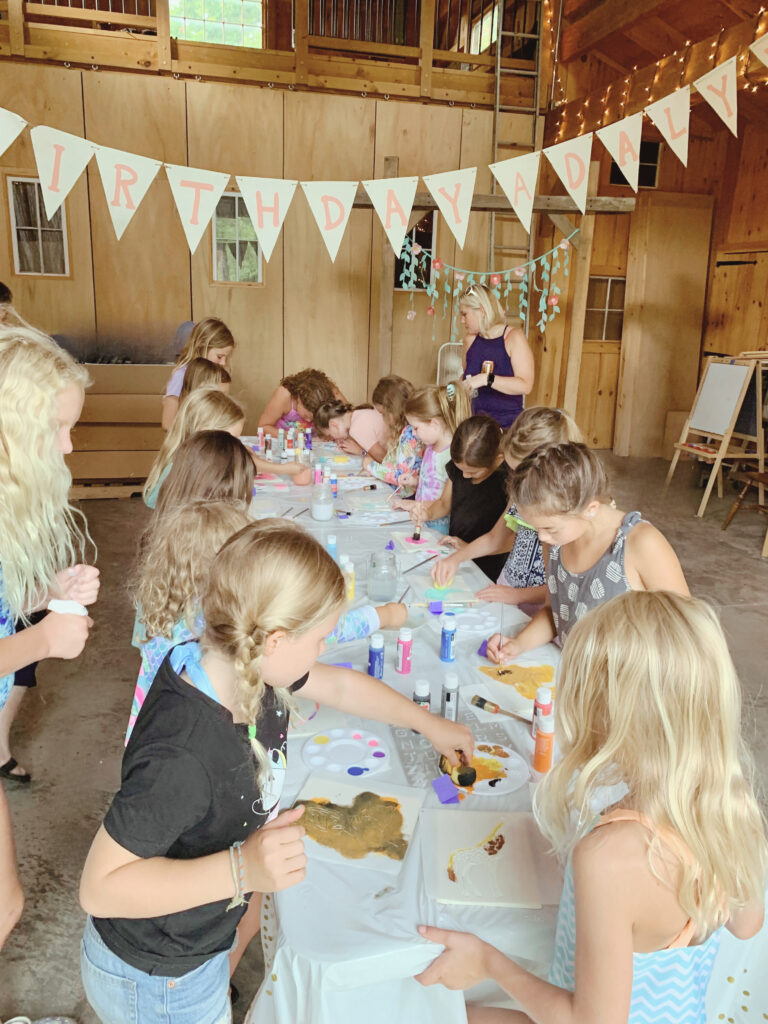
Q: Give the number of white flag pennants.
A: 14